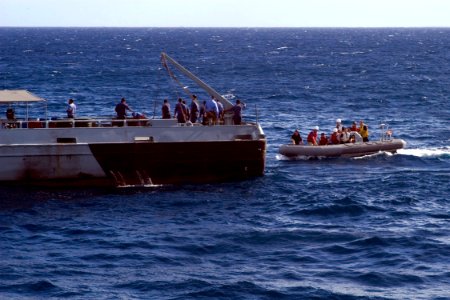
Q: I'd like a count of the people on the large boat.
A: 11